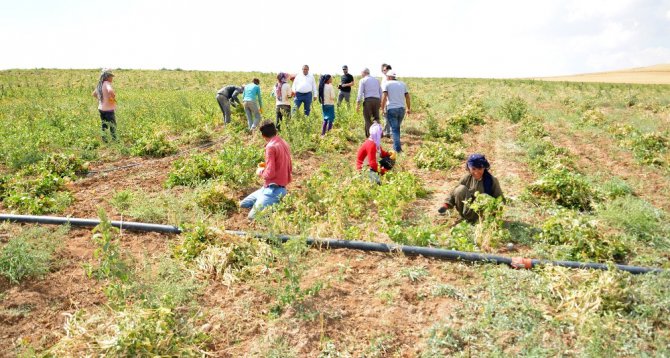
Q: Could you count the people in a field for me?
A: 13